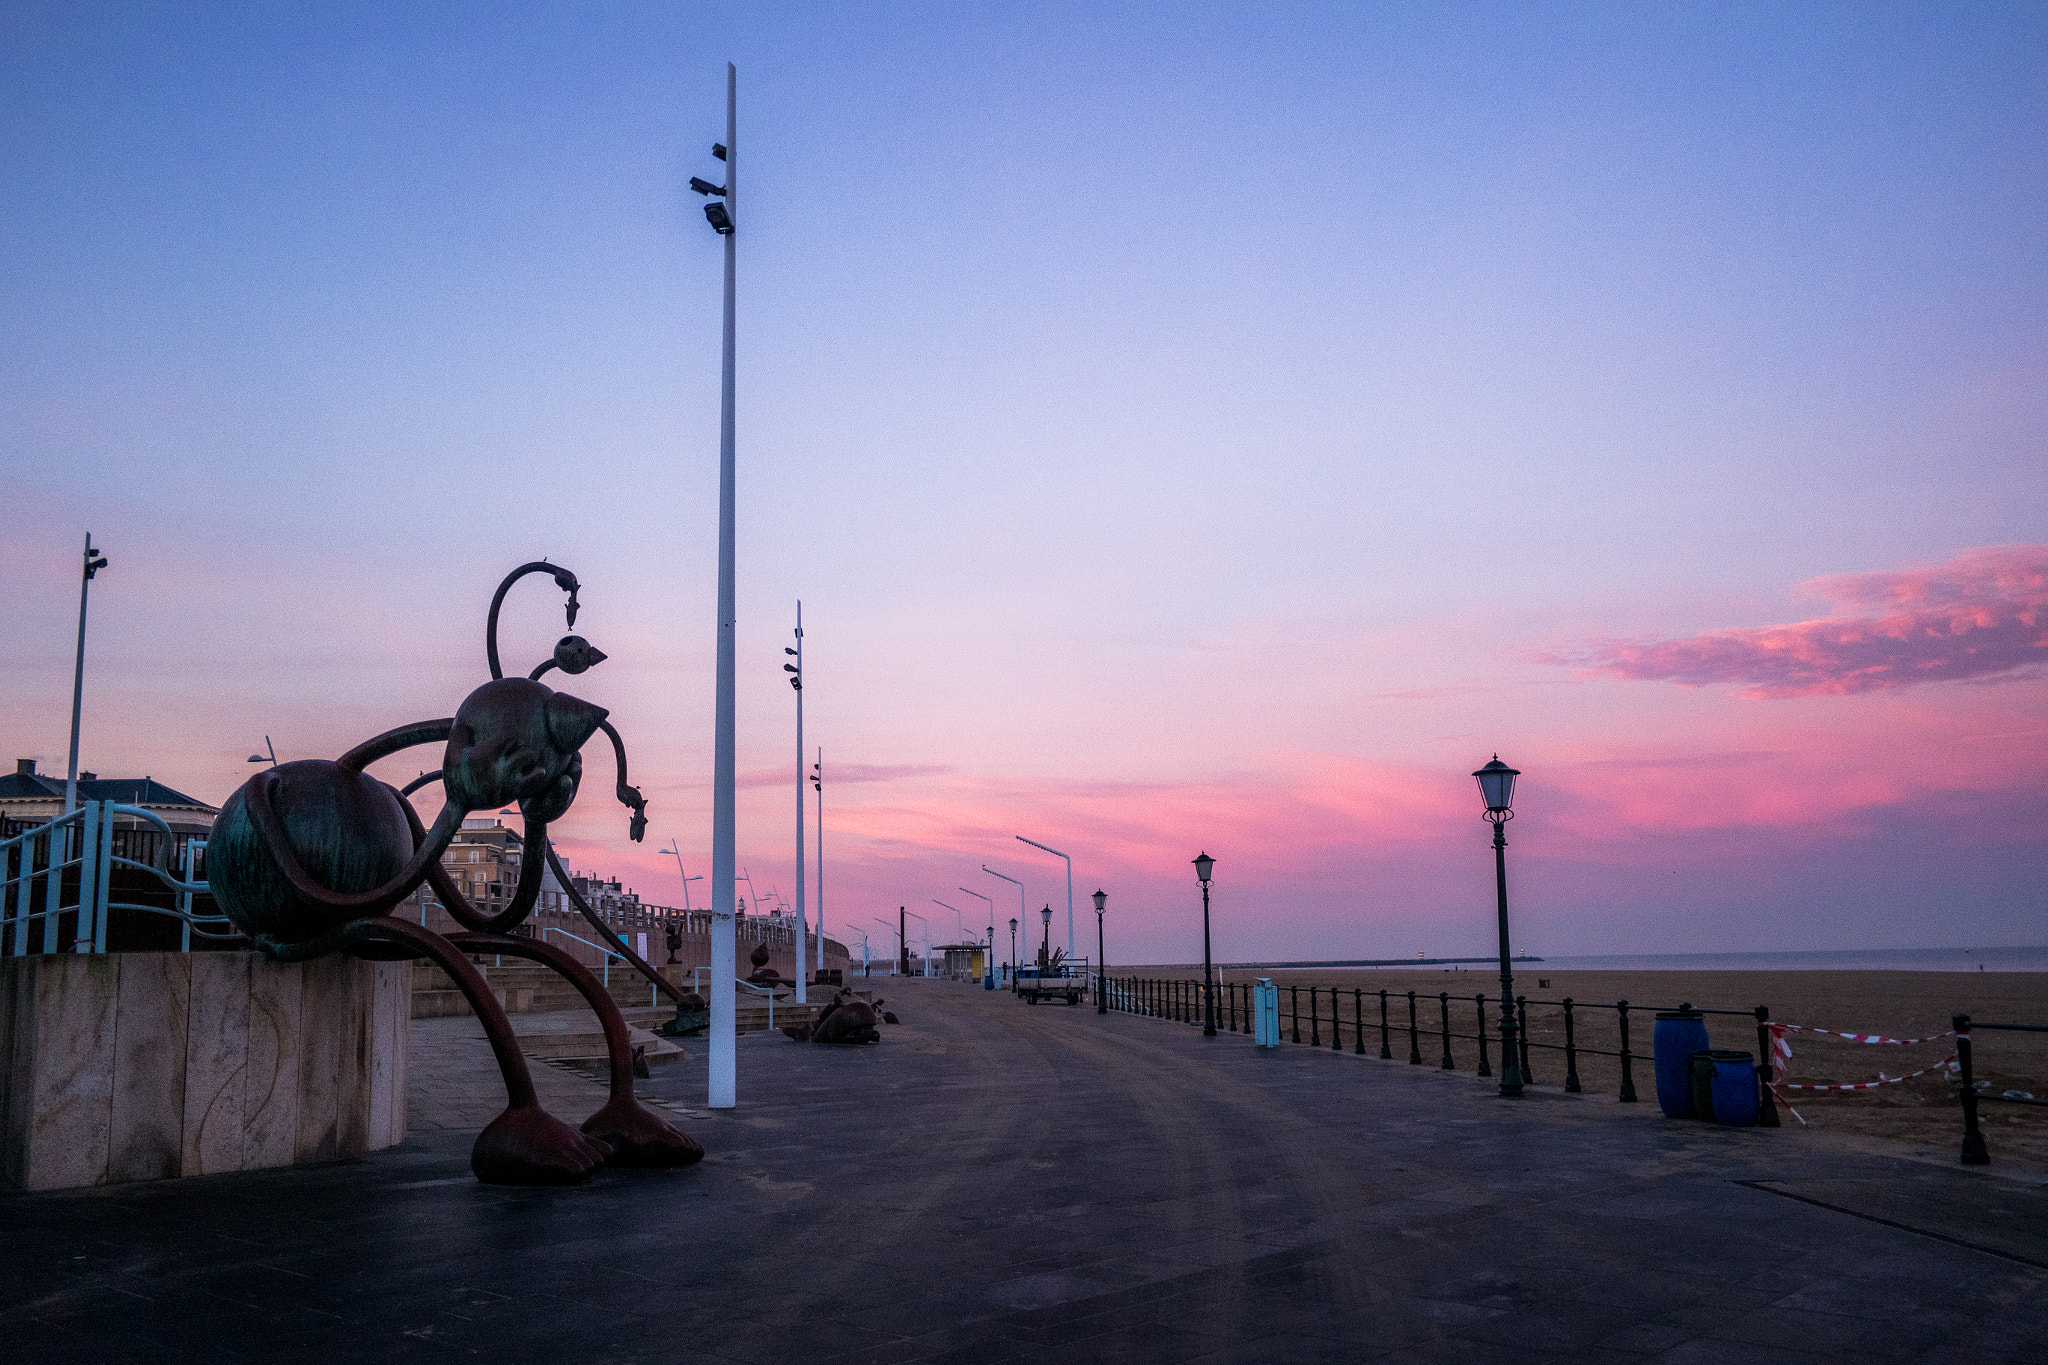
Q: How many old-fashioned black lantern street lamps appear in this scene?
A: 6